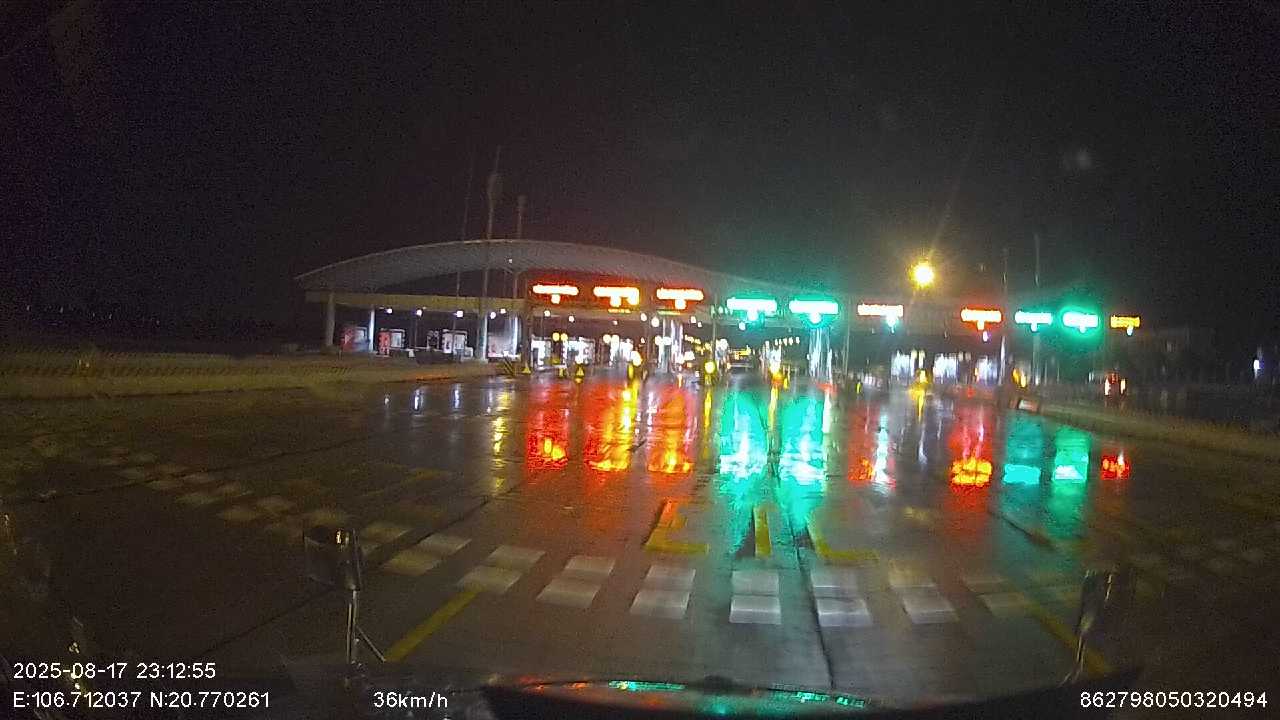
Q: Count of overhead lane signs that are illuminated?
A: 10